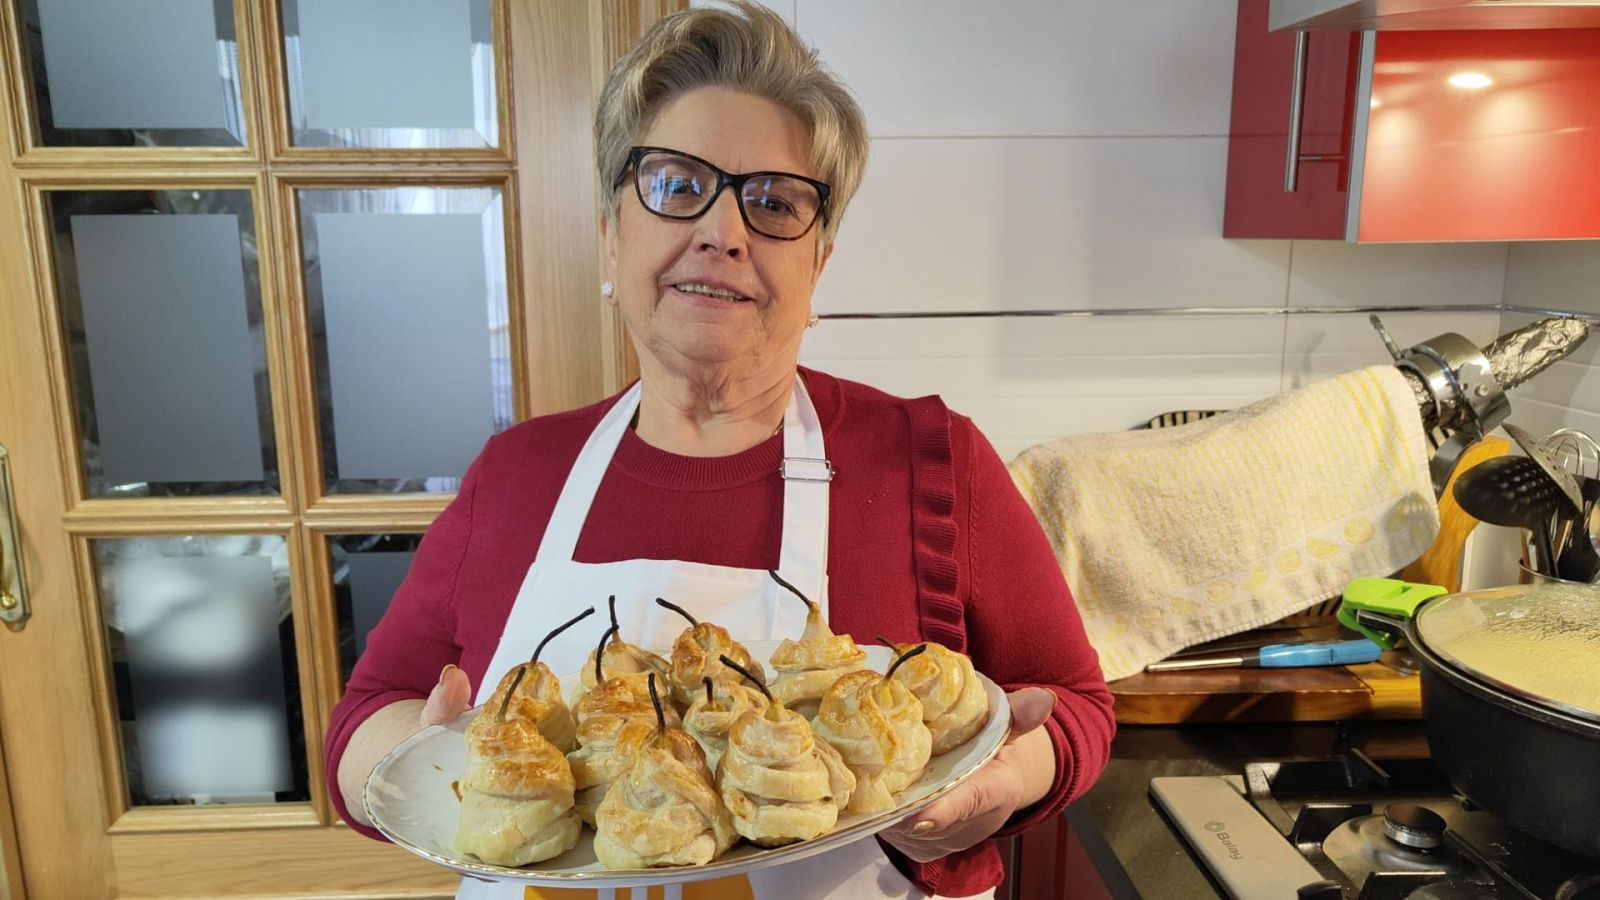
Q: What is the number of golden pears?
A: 11